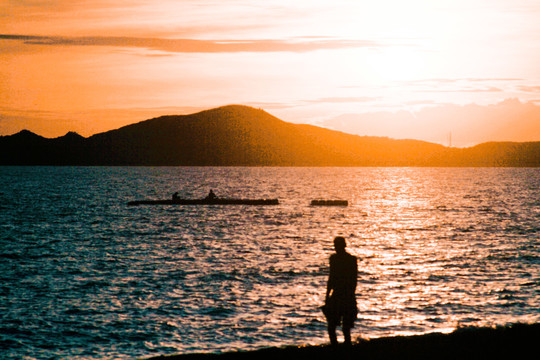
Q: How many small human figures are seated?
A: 2